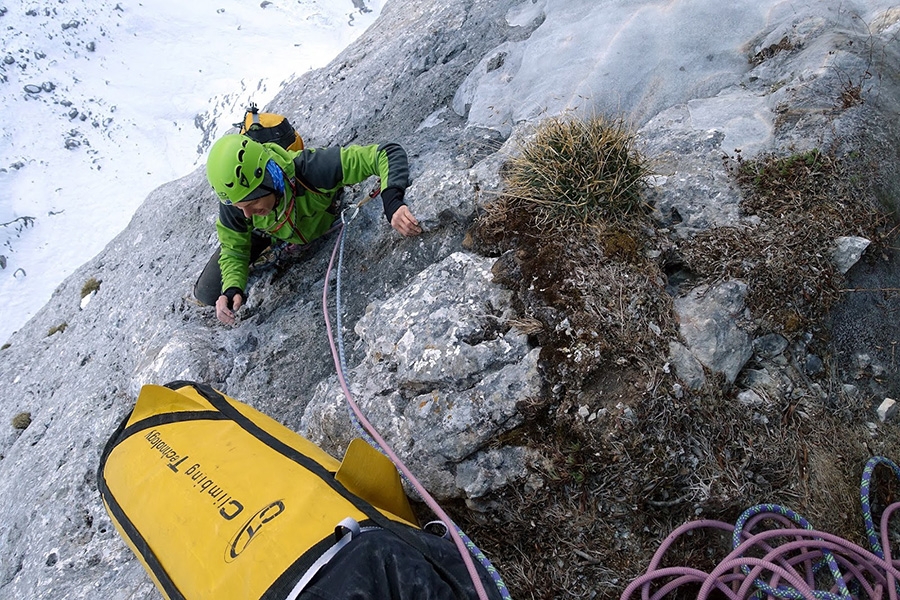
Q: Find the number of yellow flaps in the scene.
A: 2